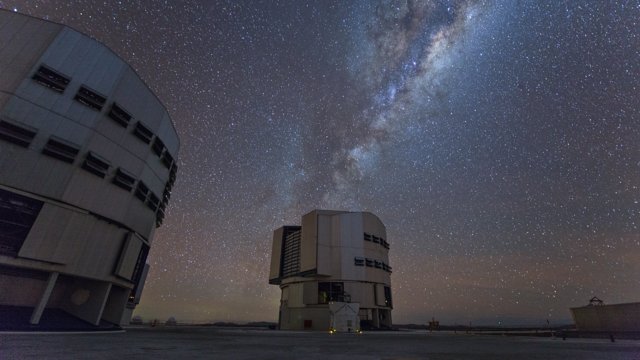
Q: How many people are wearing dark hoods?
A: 0